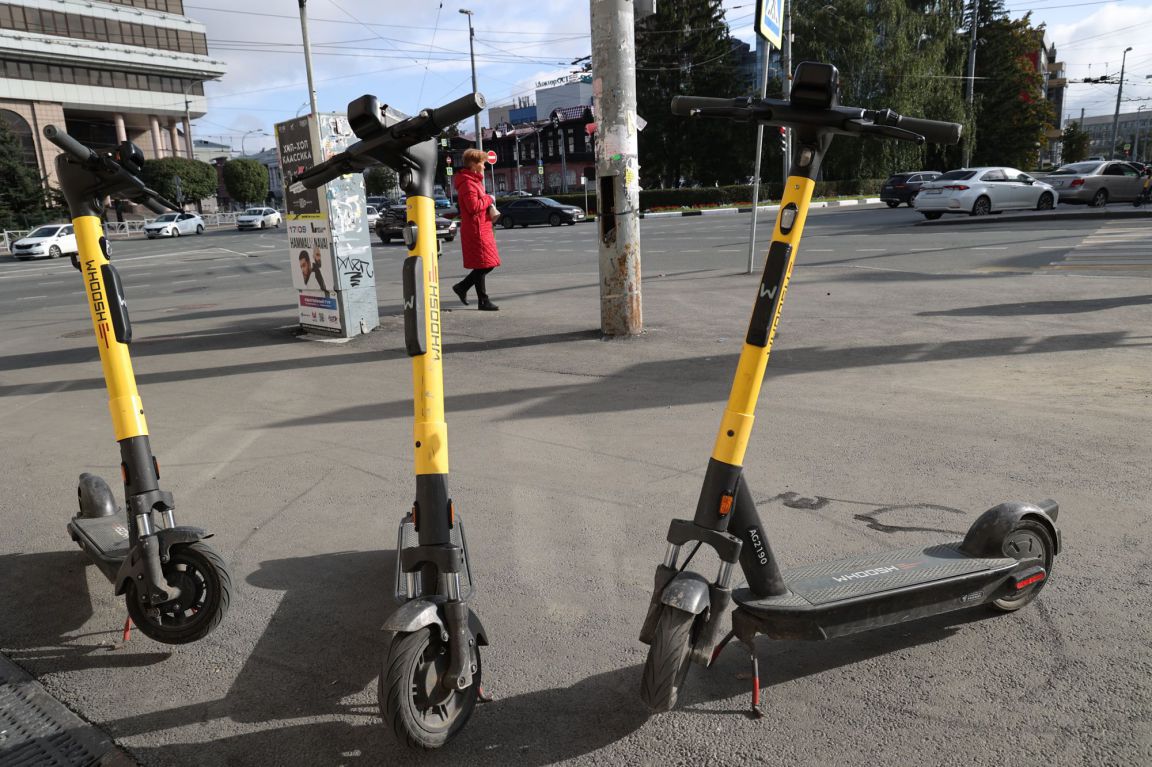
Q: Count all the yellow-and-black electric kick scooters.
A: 3